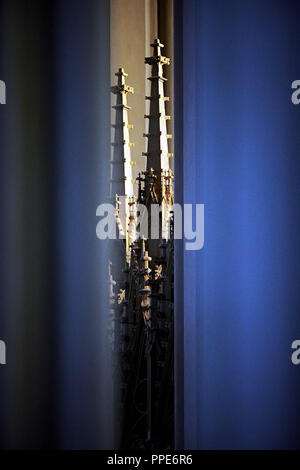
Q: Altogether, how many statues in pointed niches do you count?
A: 0